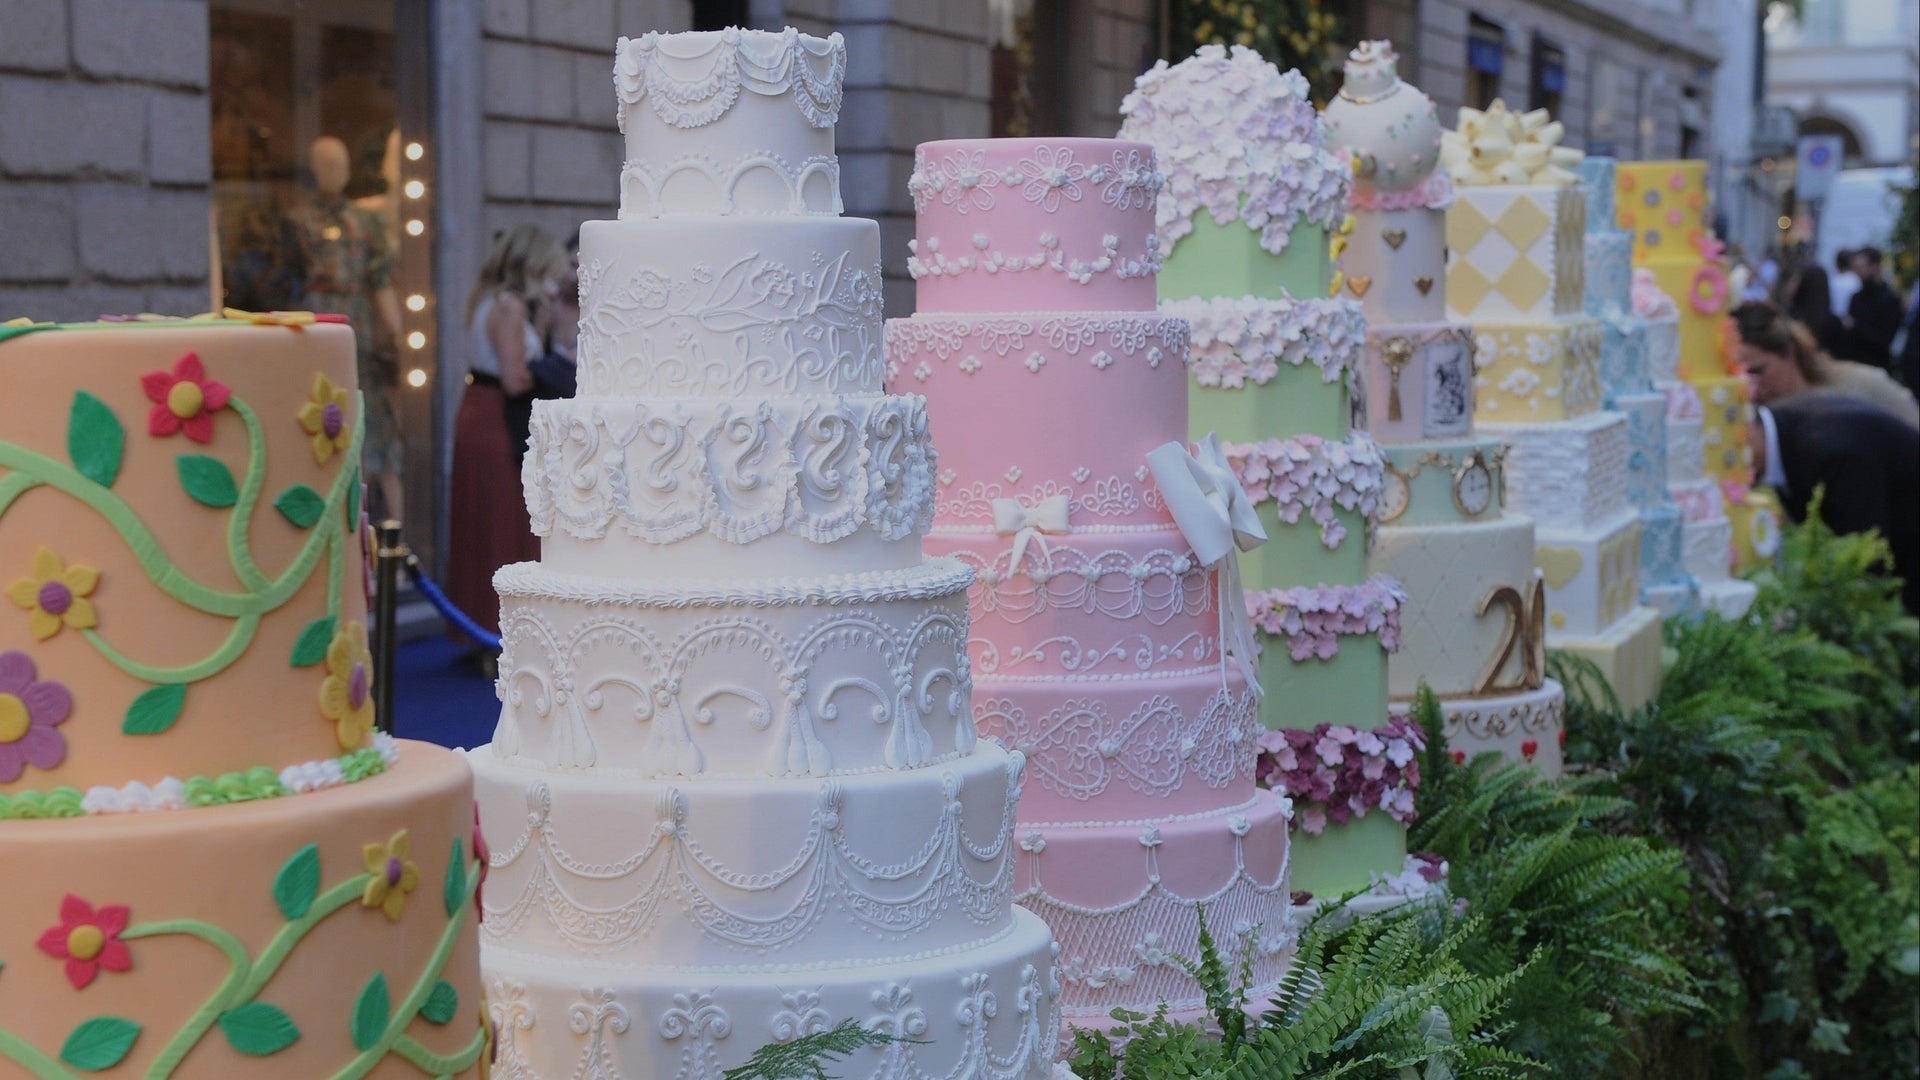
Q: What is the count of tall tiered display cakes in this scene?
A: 9